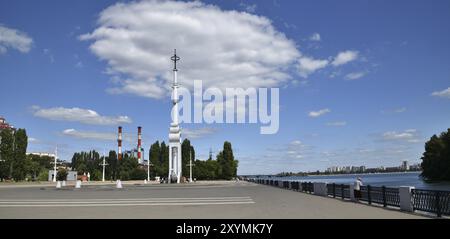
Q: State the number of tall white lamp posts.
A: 4